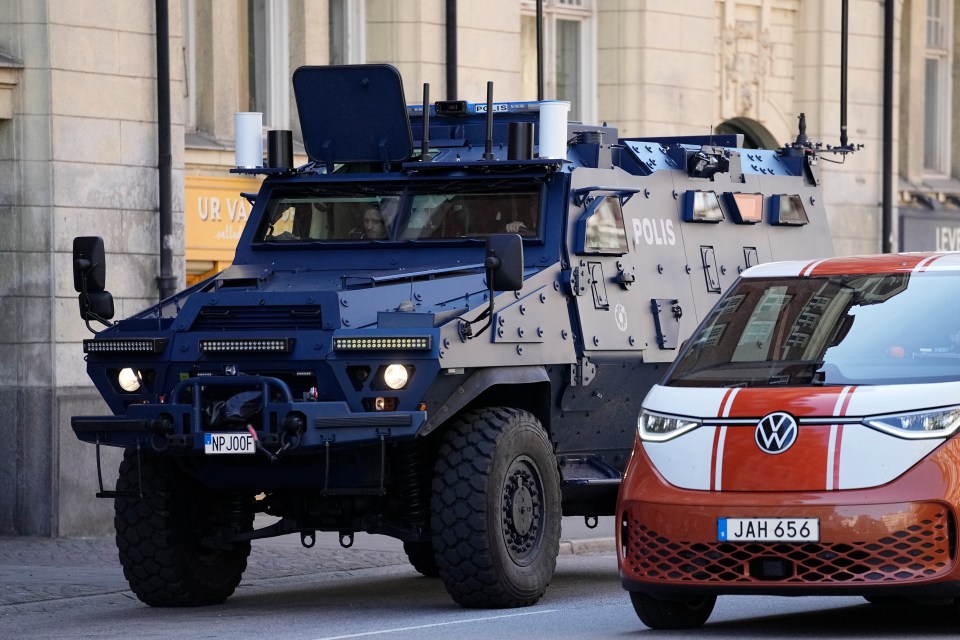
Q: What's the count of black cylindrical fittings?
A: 2